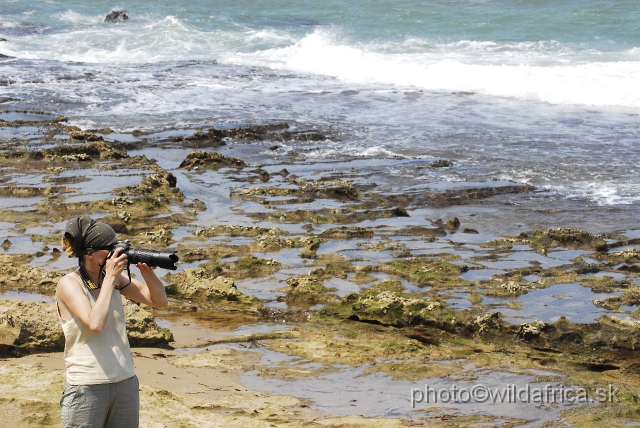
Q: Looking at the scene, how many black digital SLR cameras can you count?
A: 1